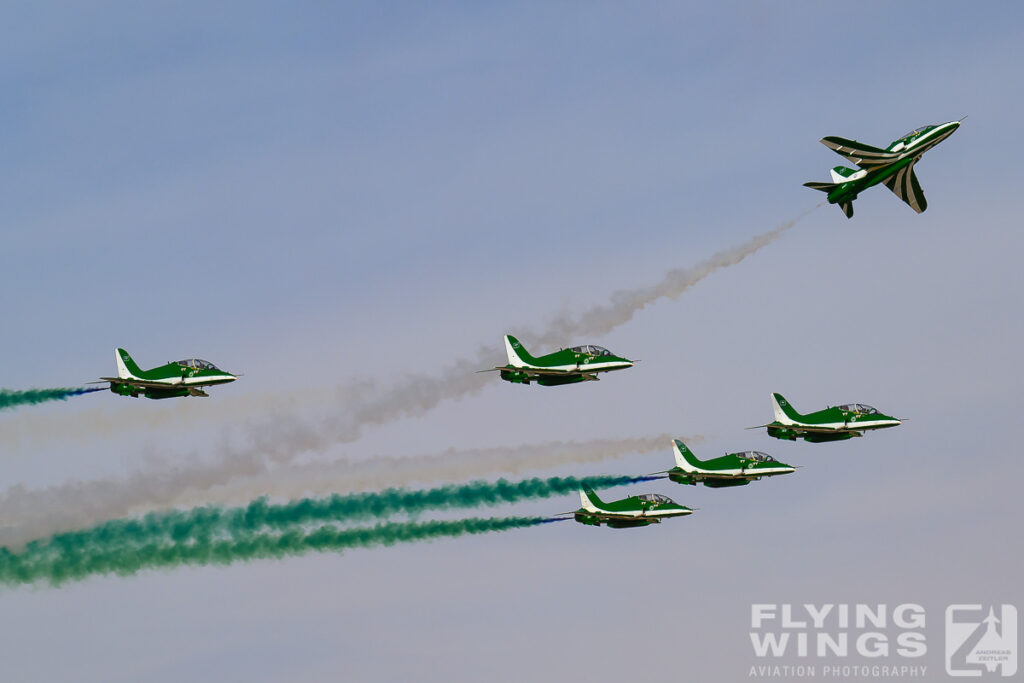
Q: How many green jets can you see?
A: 6